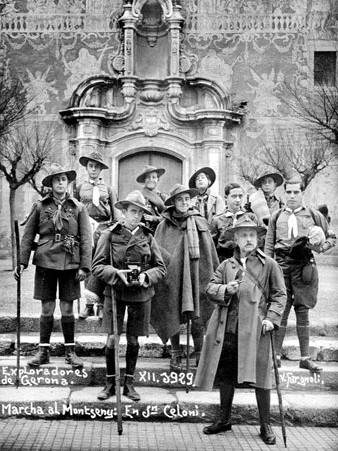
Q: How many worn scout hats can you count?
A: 8